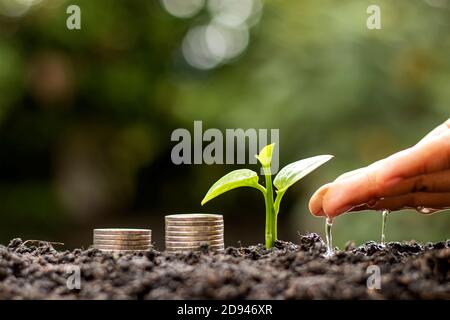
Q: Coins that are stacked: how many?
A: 11